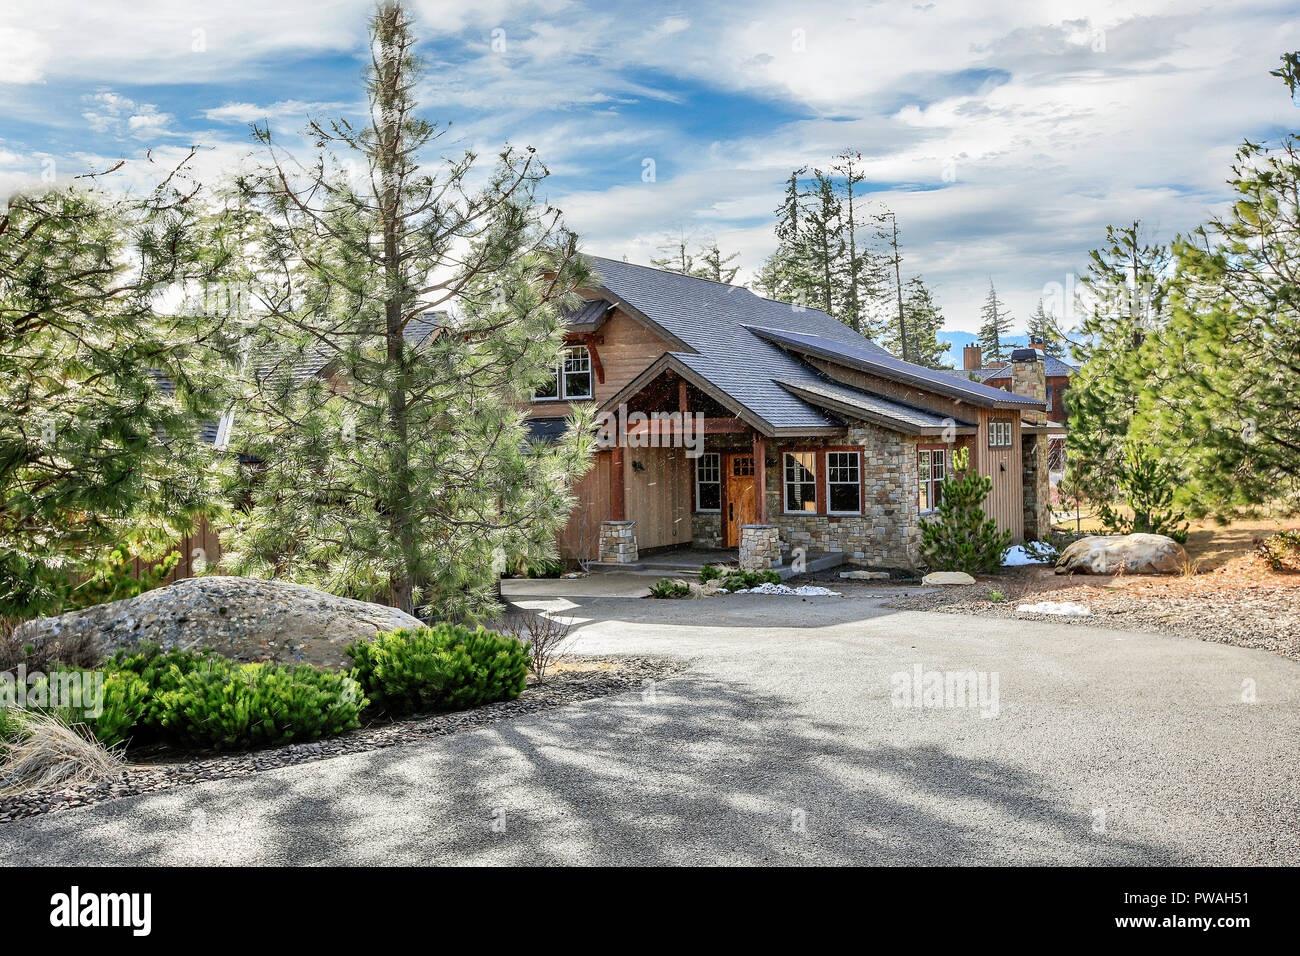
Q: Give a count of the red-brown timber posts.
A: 2